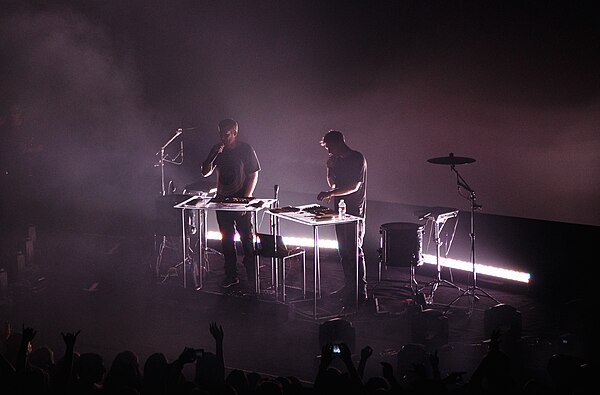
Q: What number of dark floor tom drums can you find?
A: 1